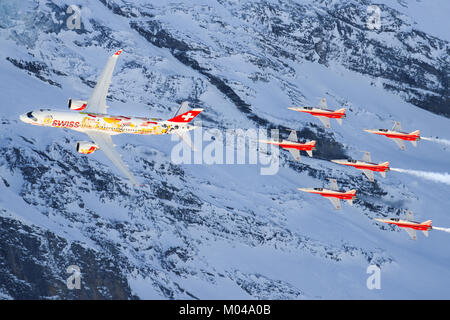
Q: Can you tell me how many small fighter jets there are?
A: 6